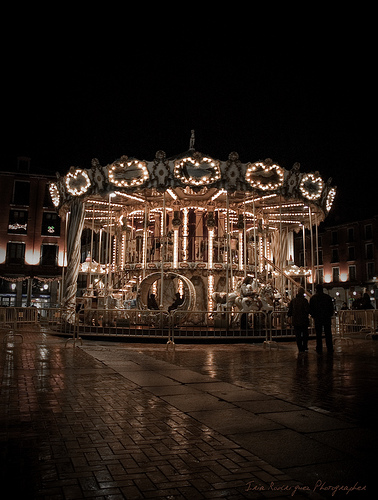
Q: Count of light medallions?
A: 7